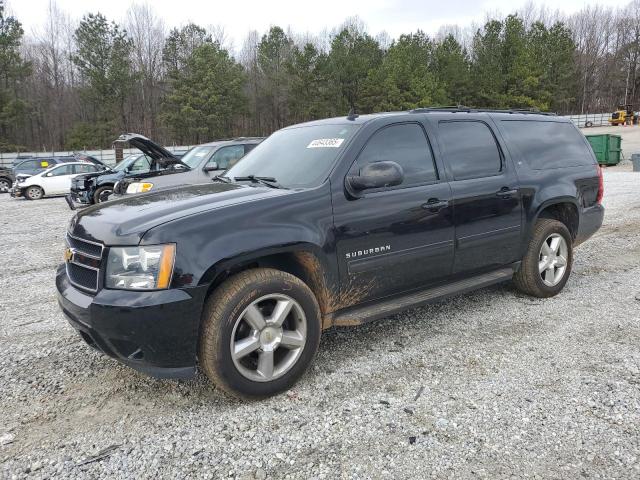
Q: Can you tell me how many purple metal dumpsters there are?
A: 0